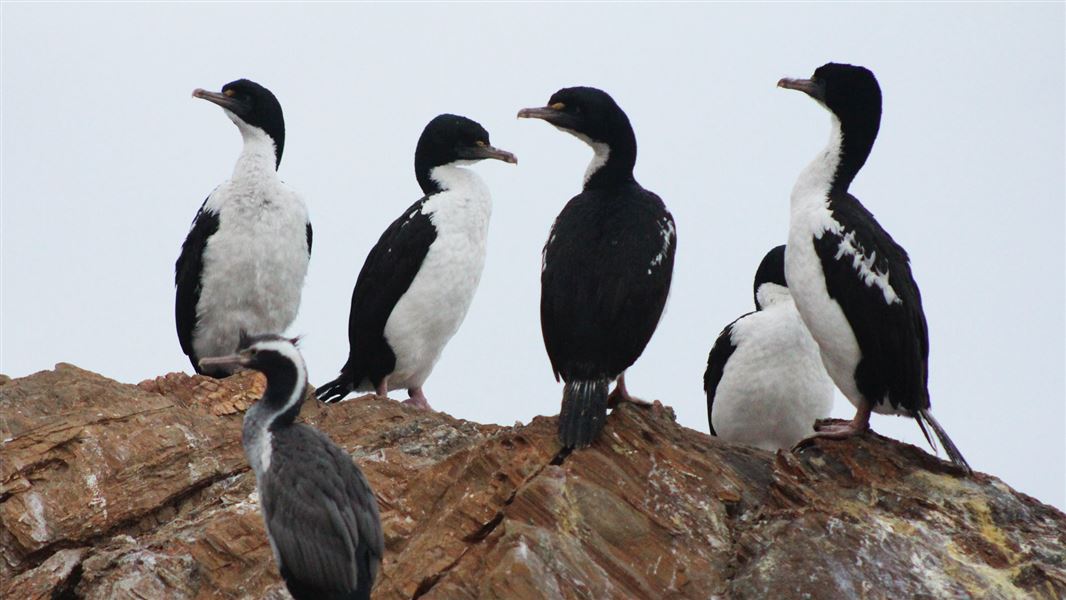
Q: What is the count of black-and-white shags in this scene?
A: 5